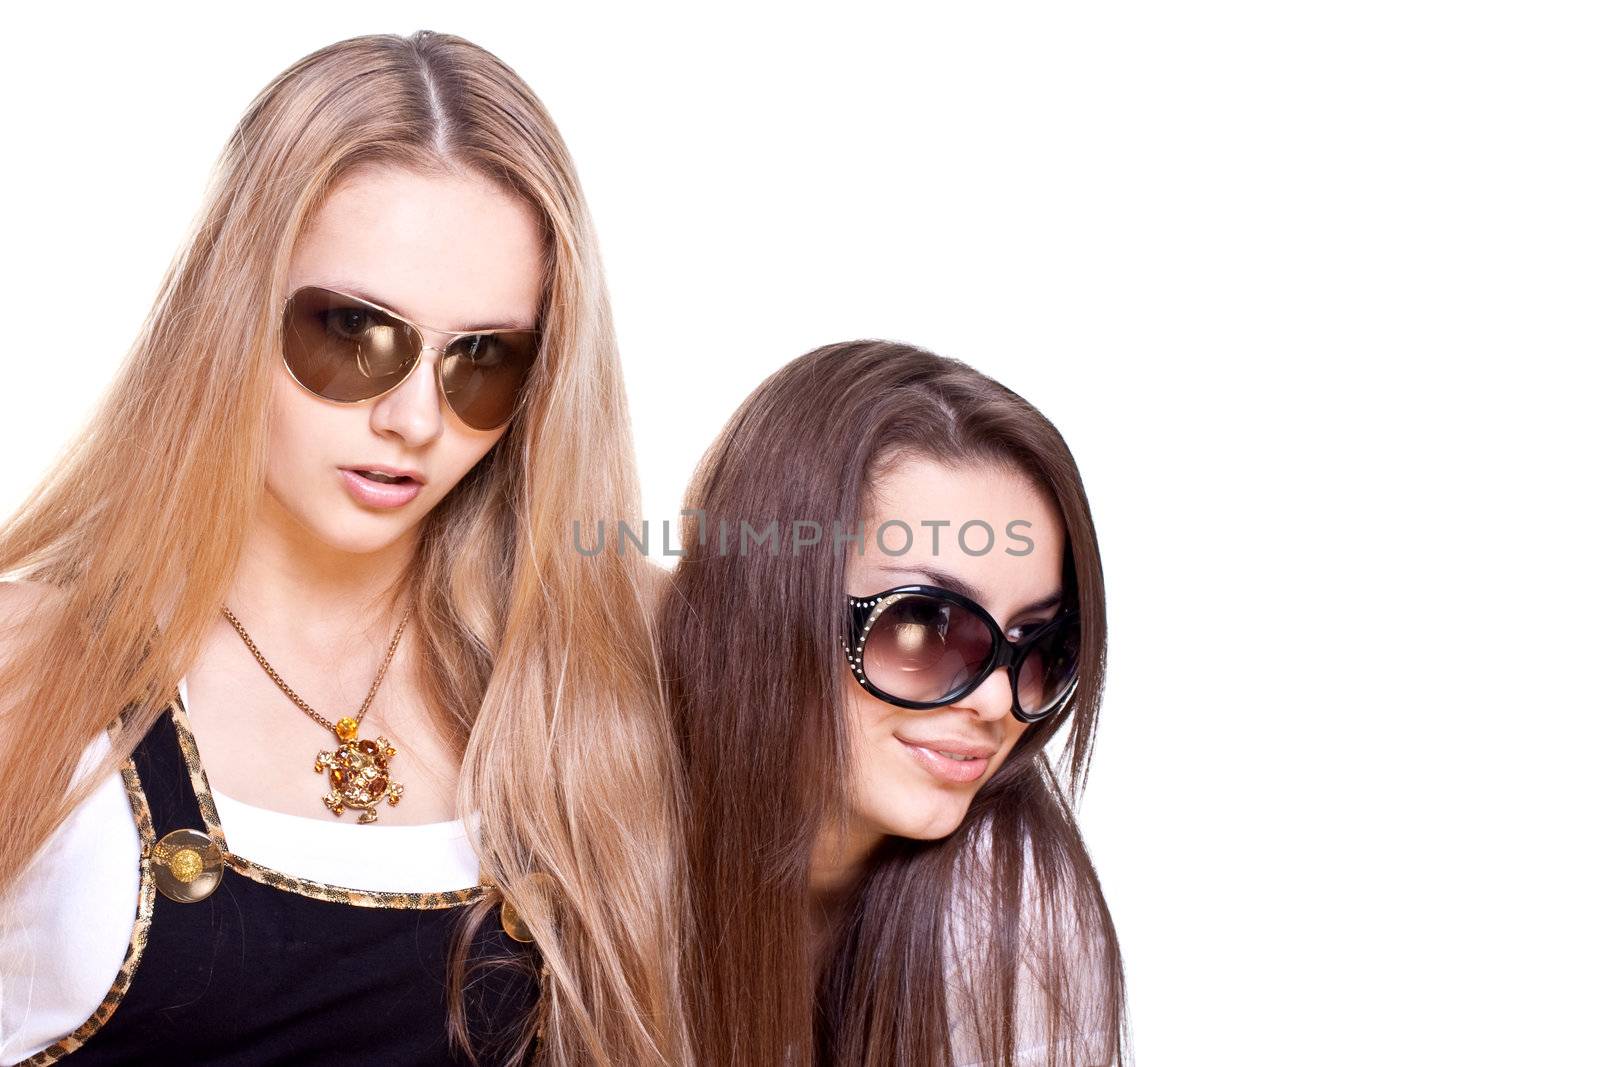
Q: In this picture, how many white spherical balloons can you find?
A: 0